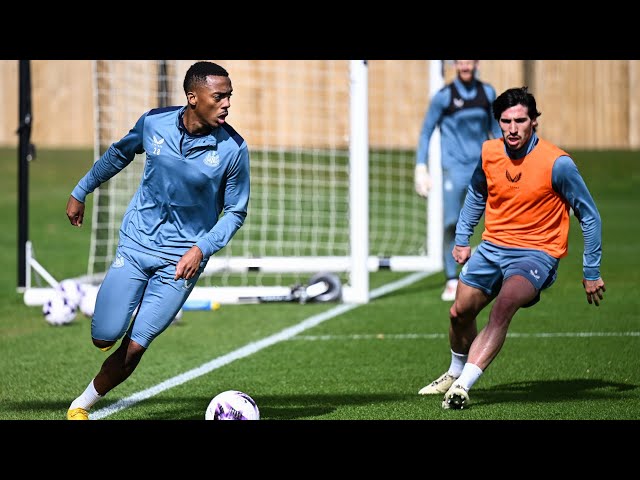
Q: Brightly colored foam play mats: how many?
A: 0